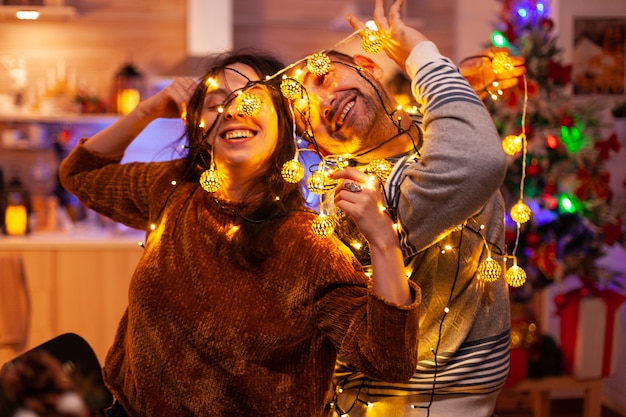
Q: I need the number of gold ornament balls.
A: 14